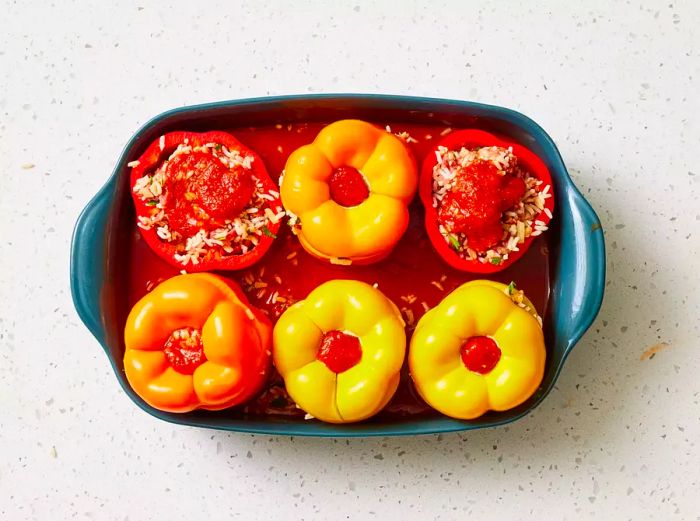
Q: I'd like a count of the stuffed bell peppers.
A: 6